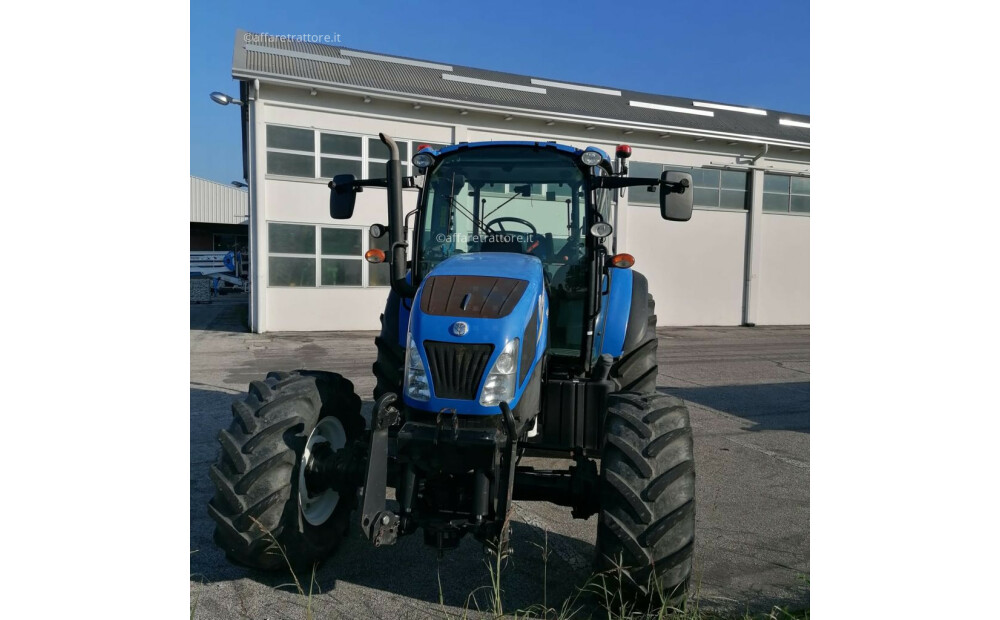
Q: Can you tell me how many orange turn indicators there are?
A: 2